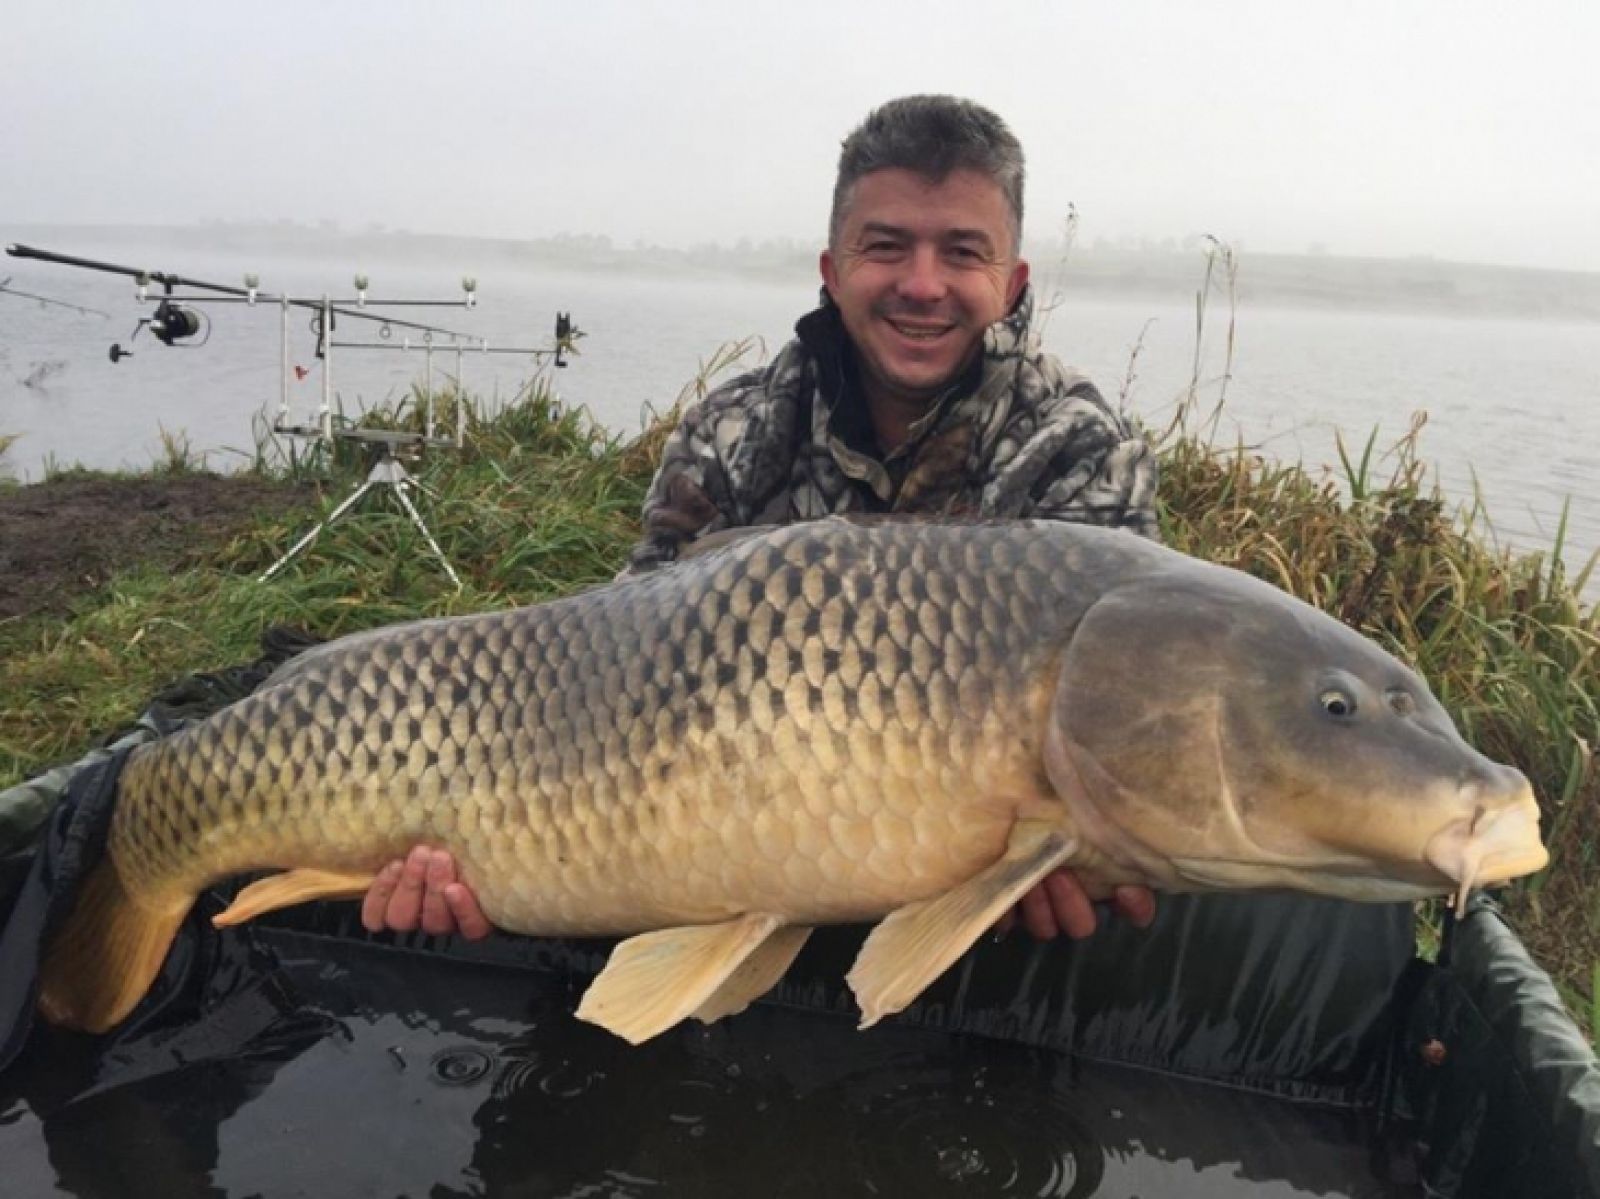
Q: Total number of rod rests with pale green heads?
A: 4